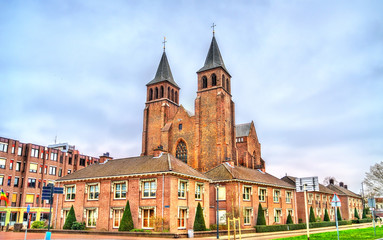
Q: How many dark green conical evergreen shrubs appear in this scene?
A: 10